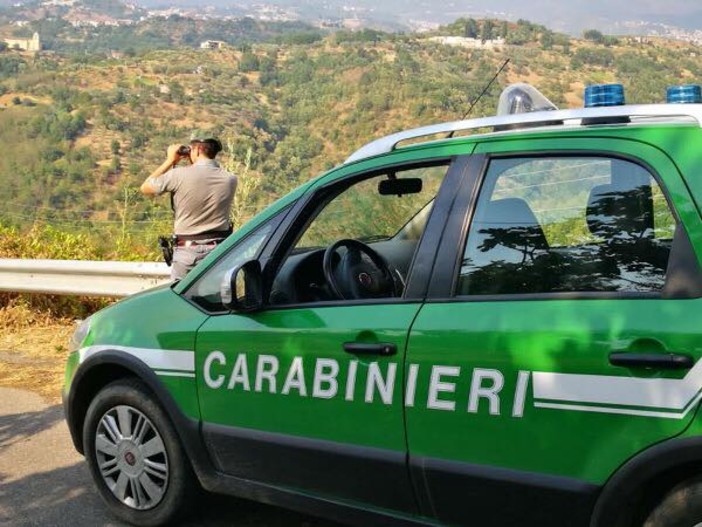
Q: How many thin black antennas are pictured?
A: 1